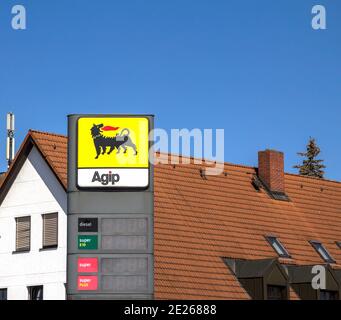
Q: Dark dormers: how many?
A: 2